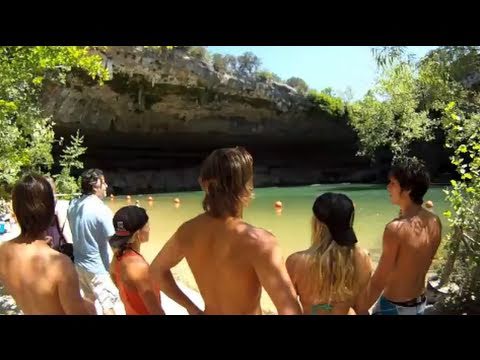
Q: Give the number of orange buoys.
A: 6